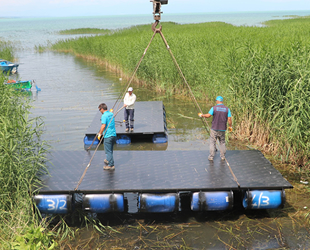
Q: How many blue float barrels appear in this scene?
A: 8